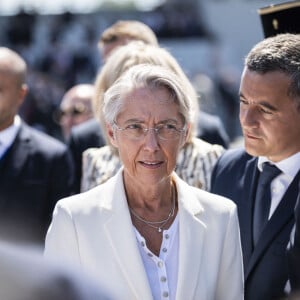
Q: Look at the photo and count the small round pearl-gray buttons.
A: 7